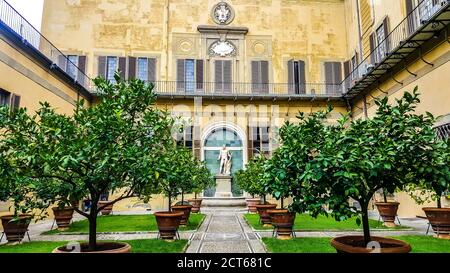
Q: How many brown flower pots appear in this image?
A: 13